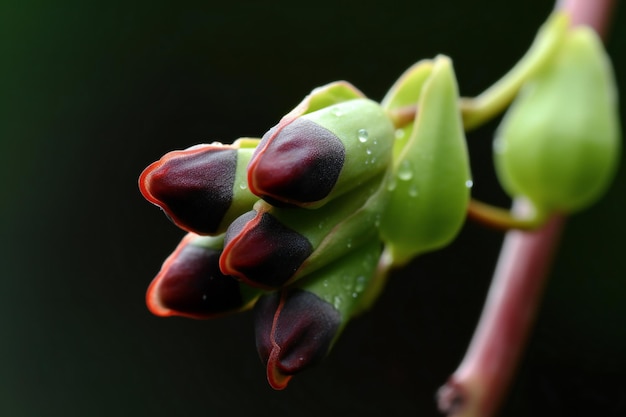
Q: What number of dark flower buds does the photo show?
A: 5